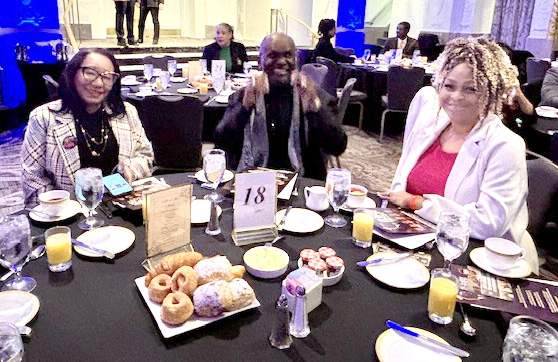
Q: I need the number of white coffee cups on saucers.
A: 3